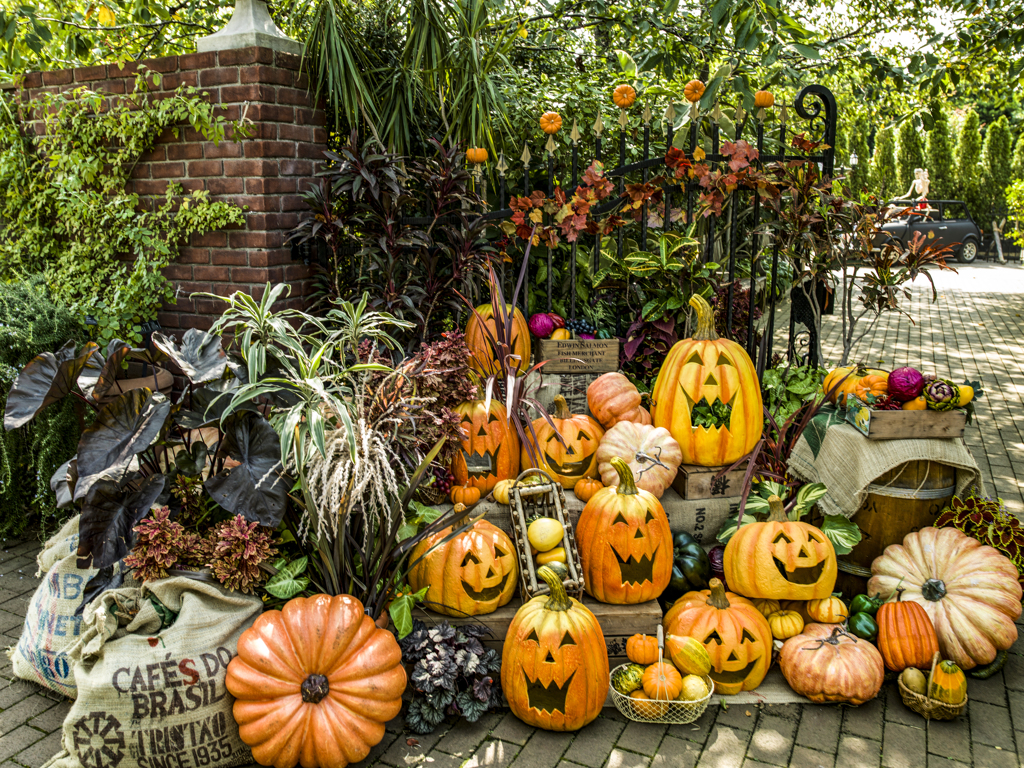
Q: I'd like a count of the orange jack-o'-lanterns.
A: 9